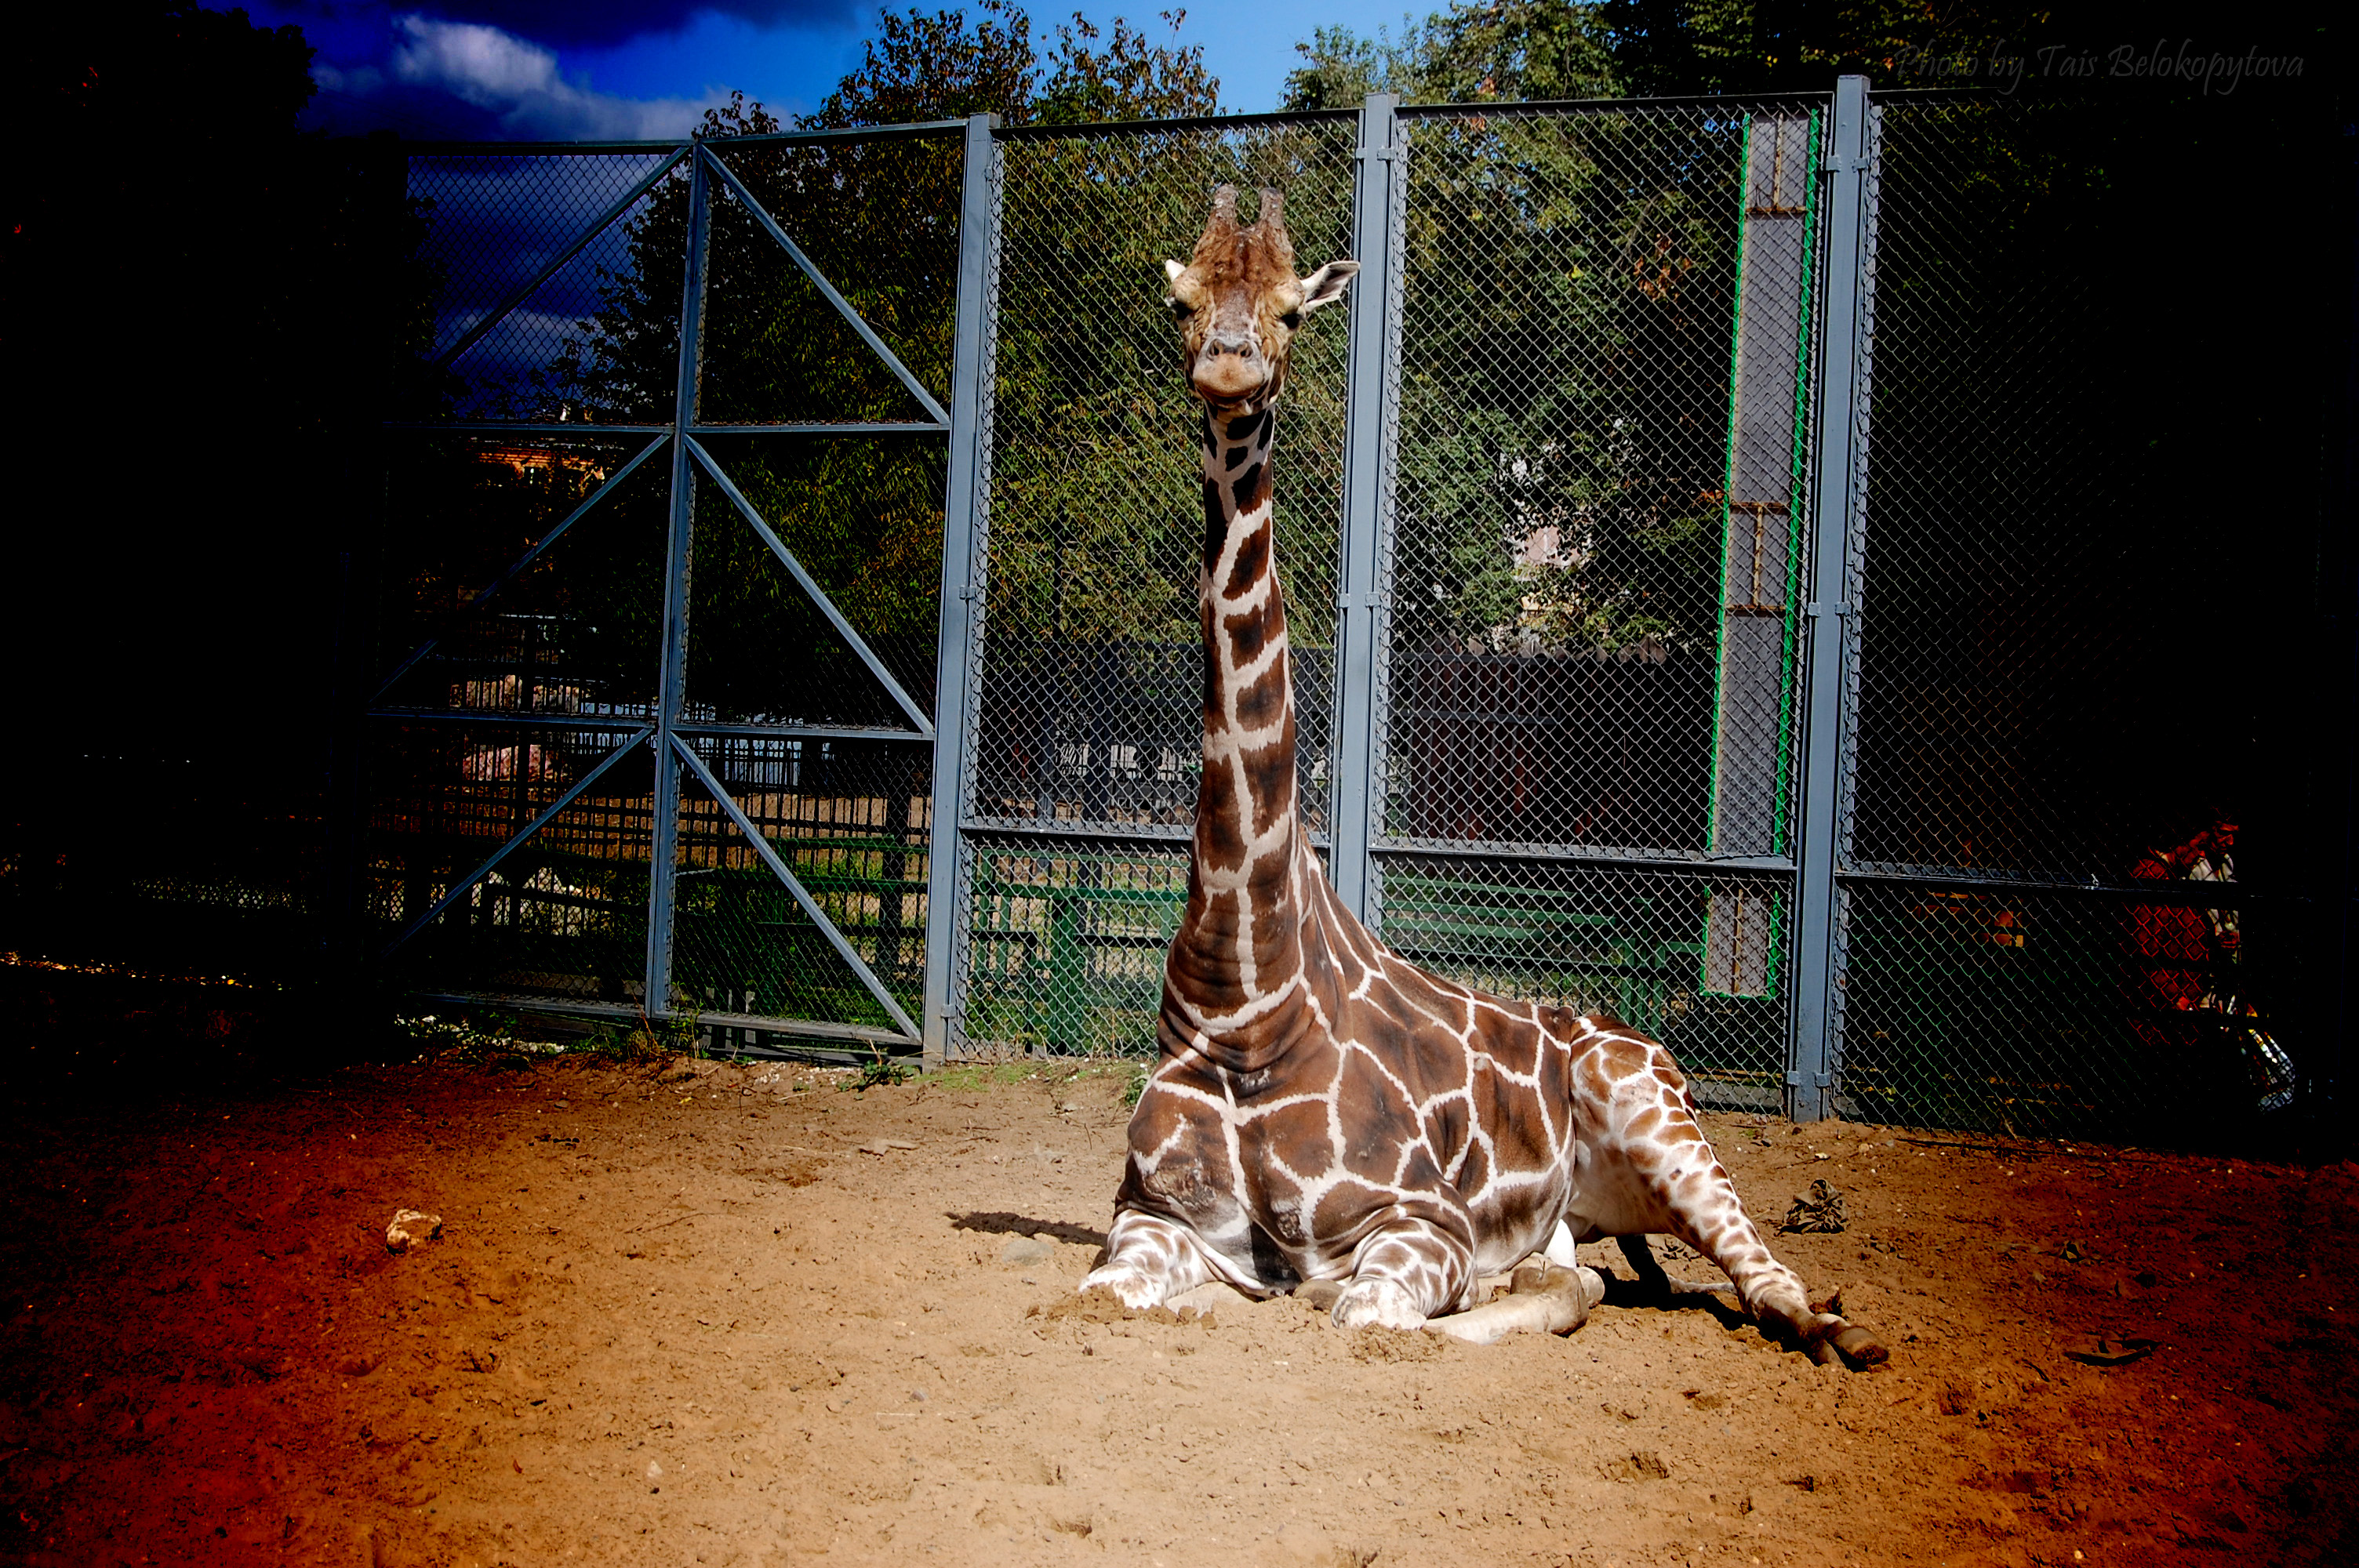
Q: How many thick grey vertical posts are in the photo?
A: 3